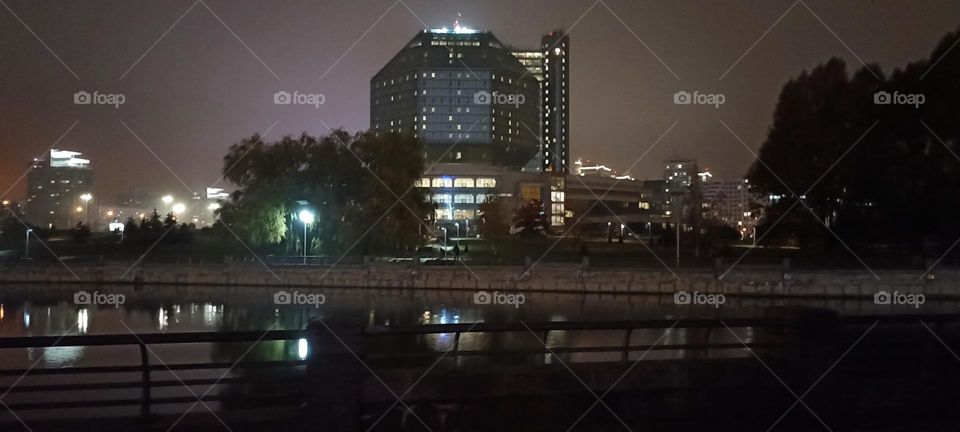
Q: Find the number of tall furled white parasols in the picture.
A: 0